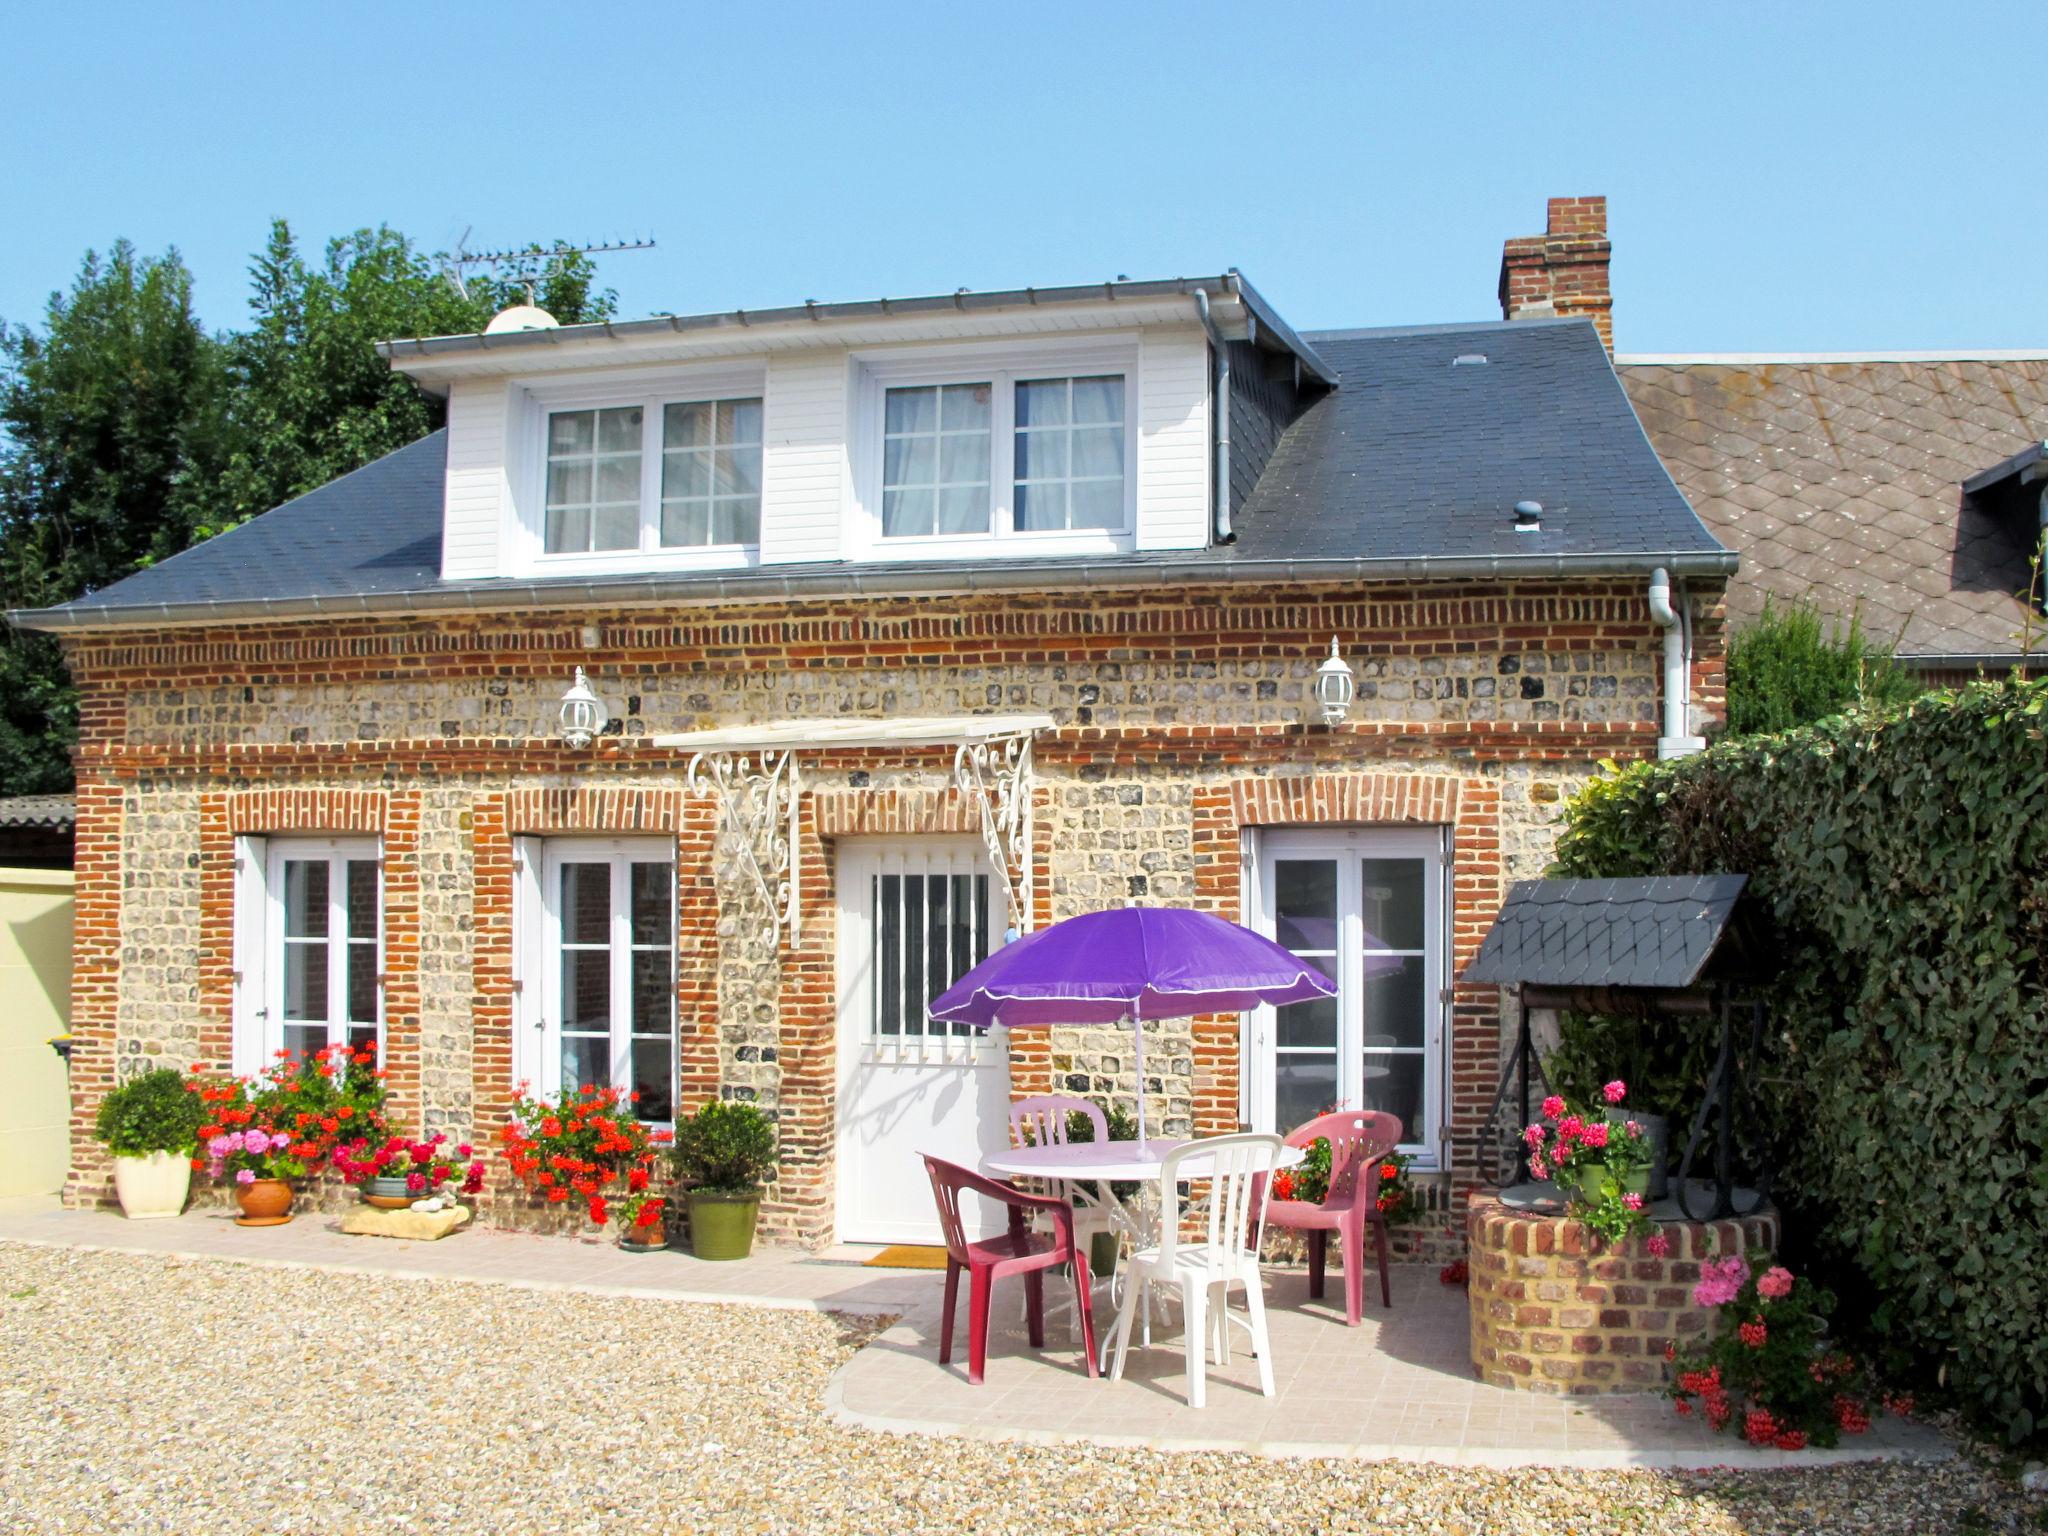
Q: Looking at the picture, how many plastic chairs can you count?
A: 4